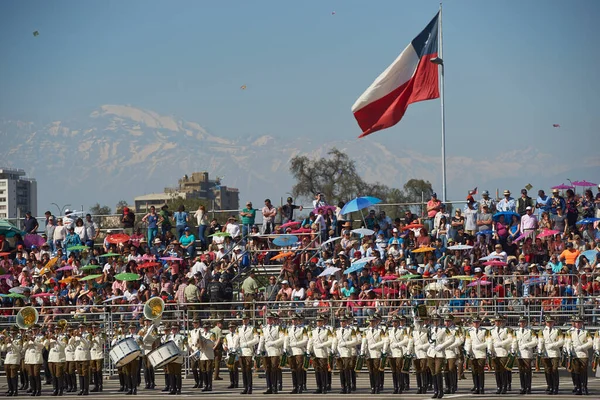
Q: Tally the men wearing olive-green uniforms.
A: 3